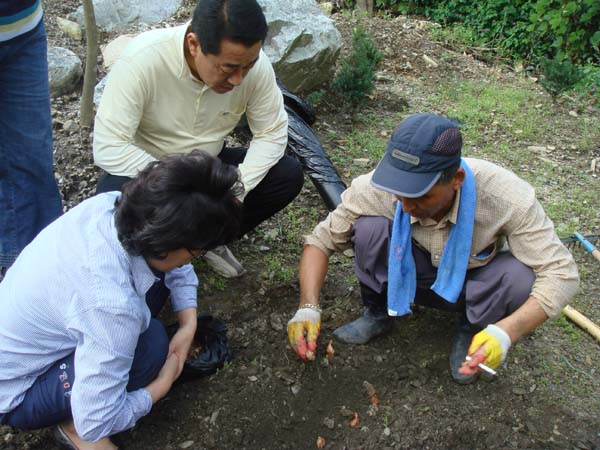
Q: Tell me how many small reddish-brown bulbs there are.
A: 4